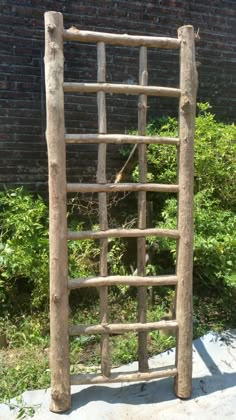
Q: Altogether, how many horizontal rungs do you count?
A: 8